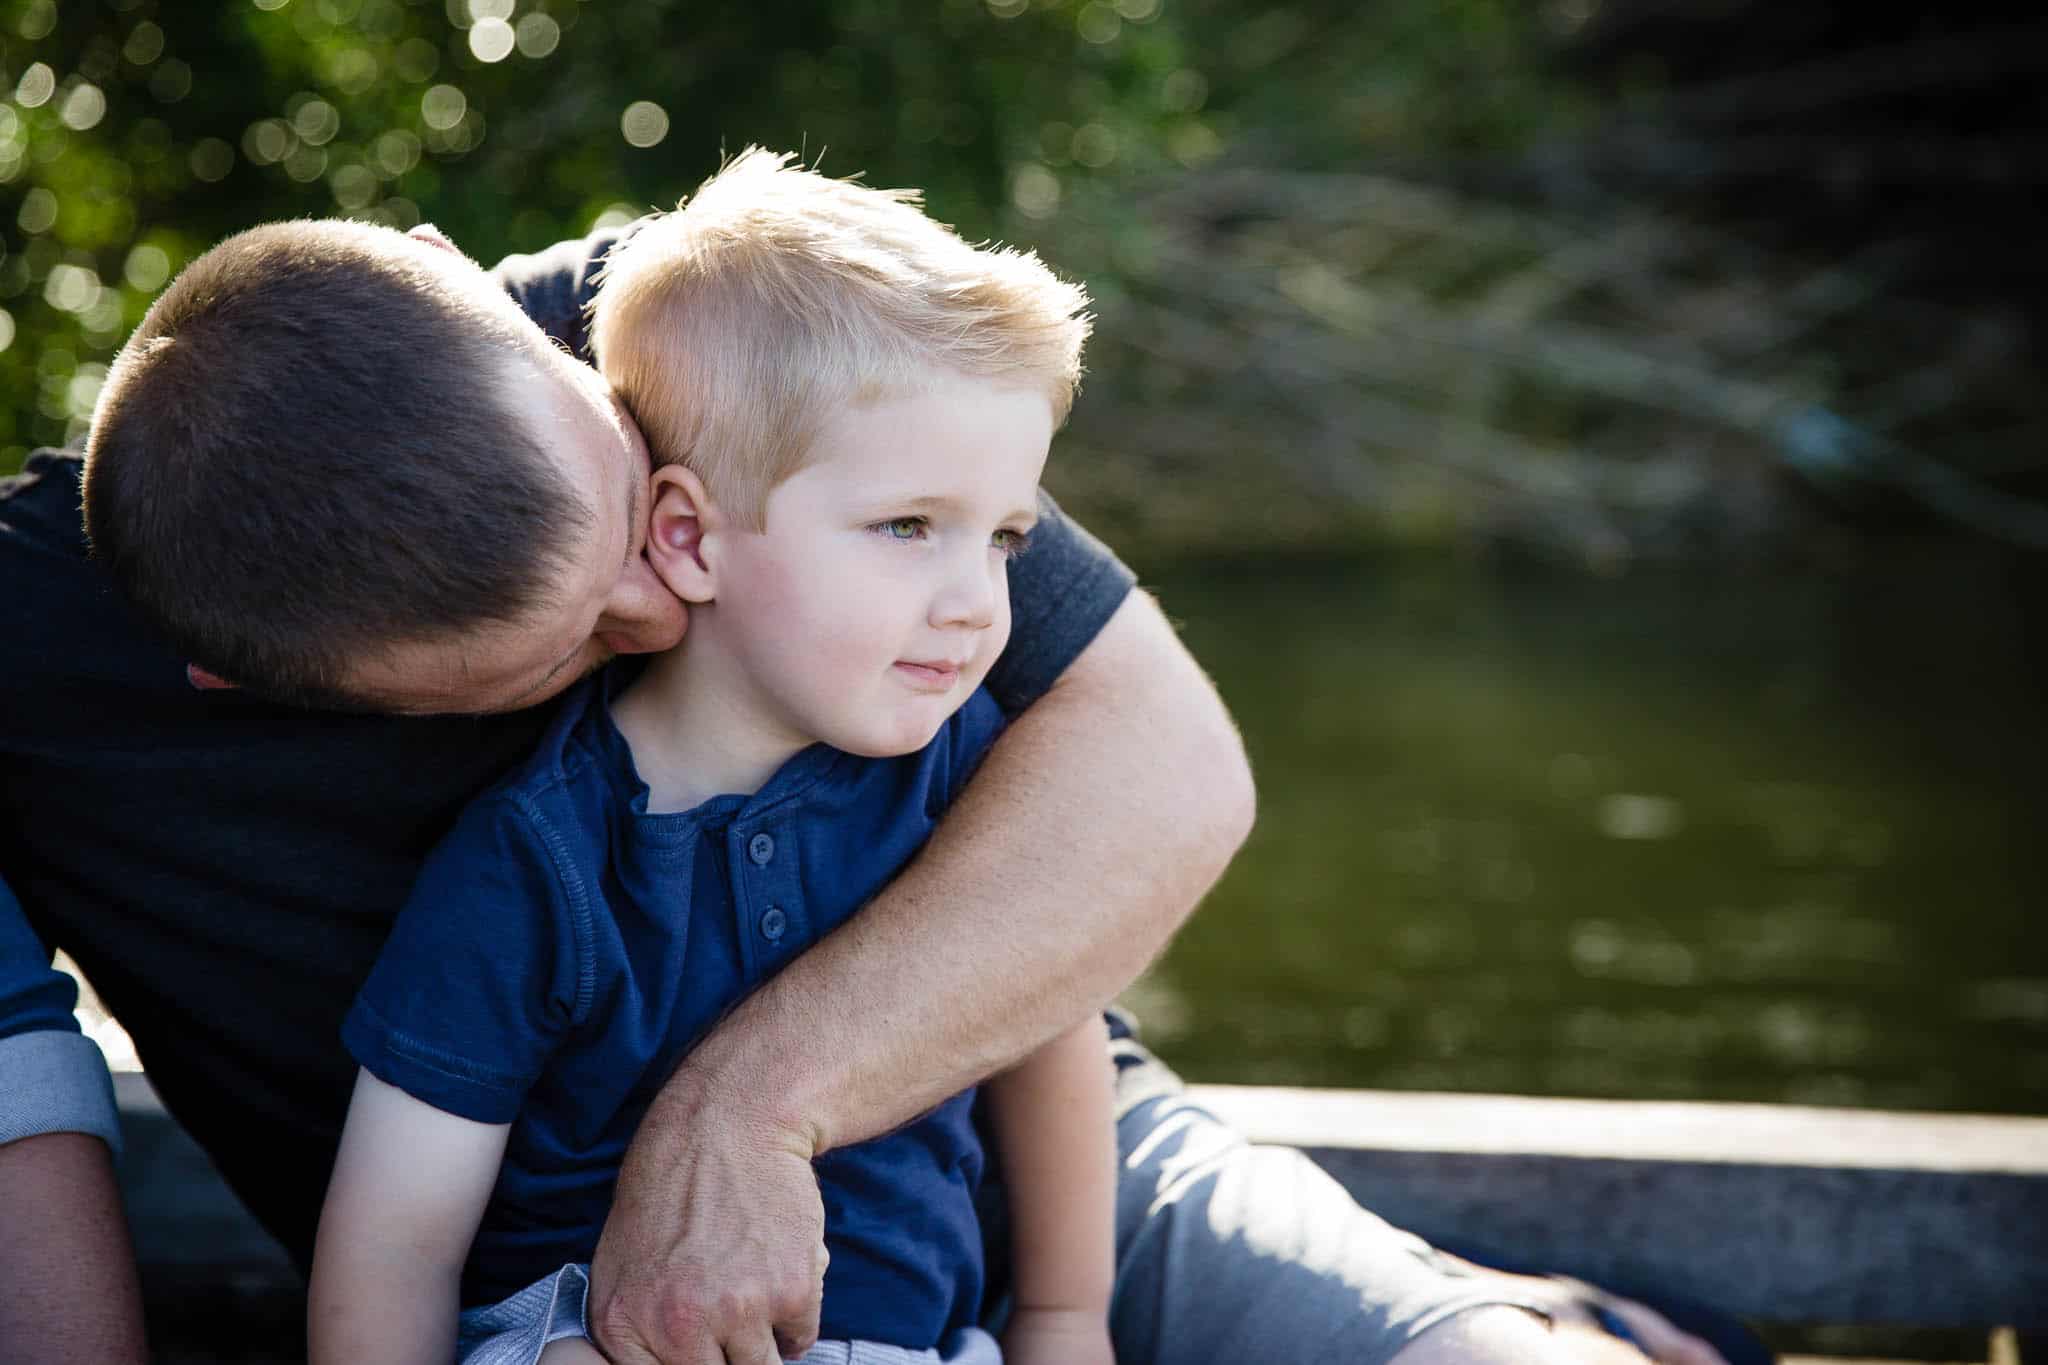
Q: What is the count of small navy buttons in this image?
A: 2